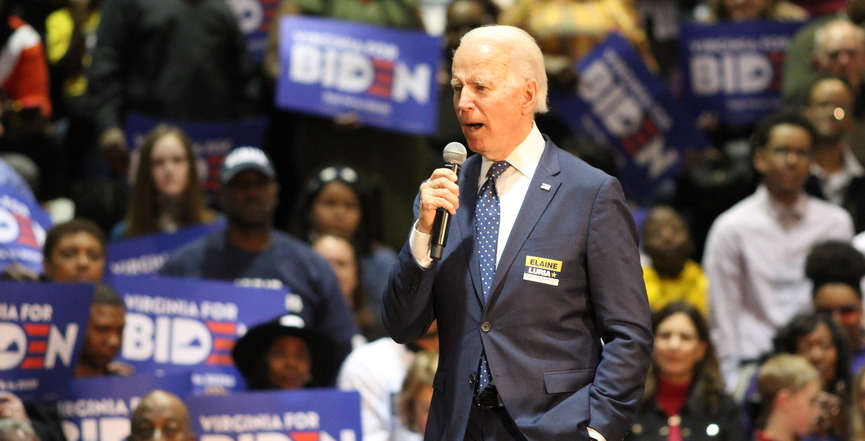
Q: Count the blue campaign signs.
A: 11